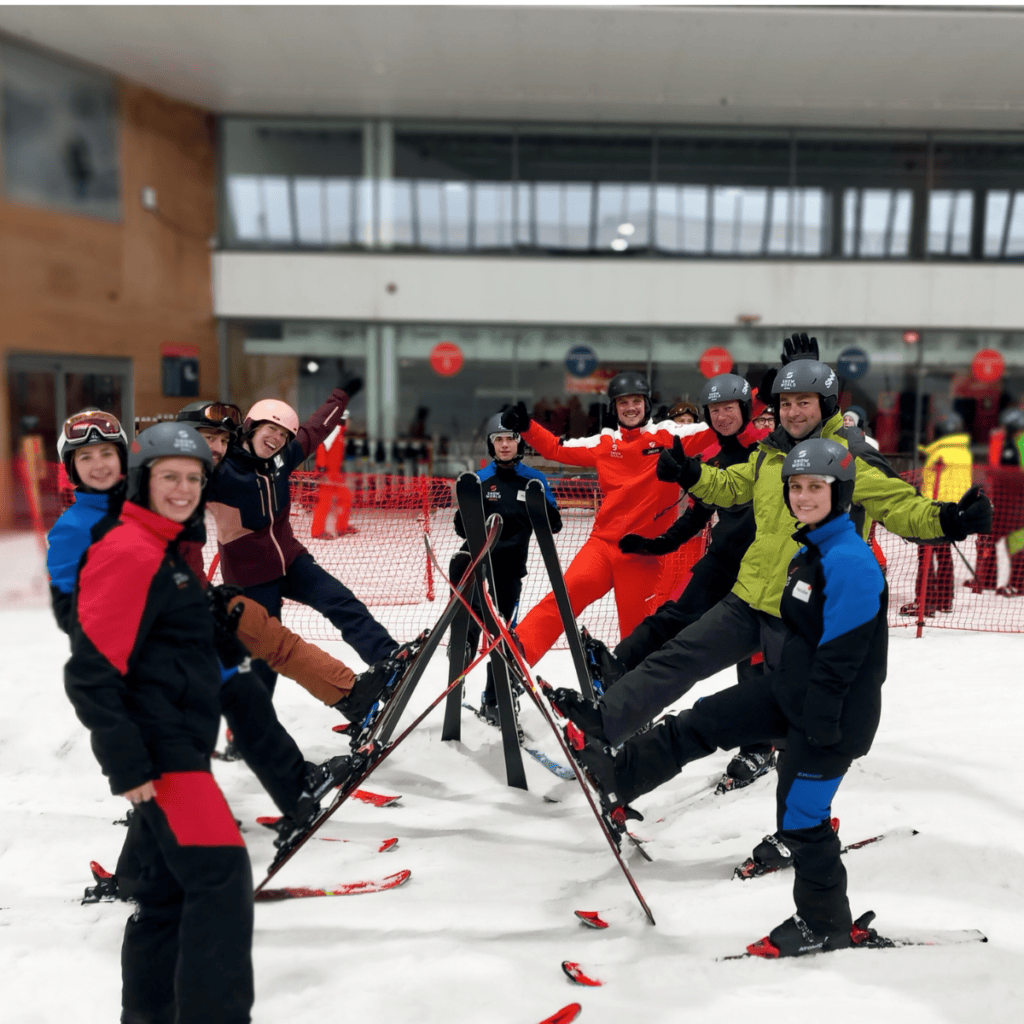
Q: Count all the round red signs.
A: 3